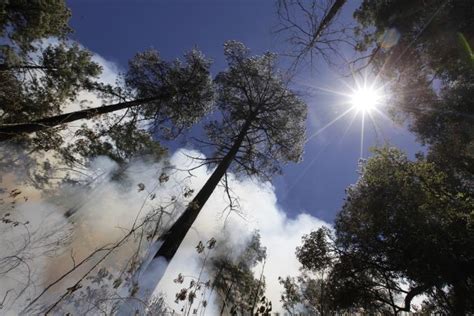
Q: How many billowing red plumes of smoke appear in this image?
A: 0